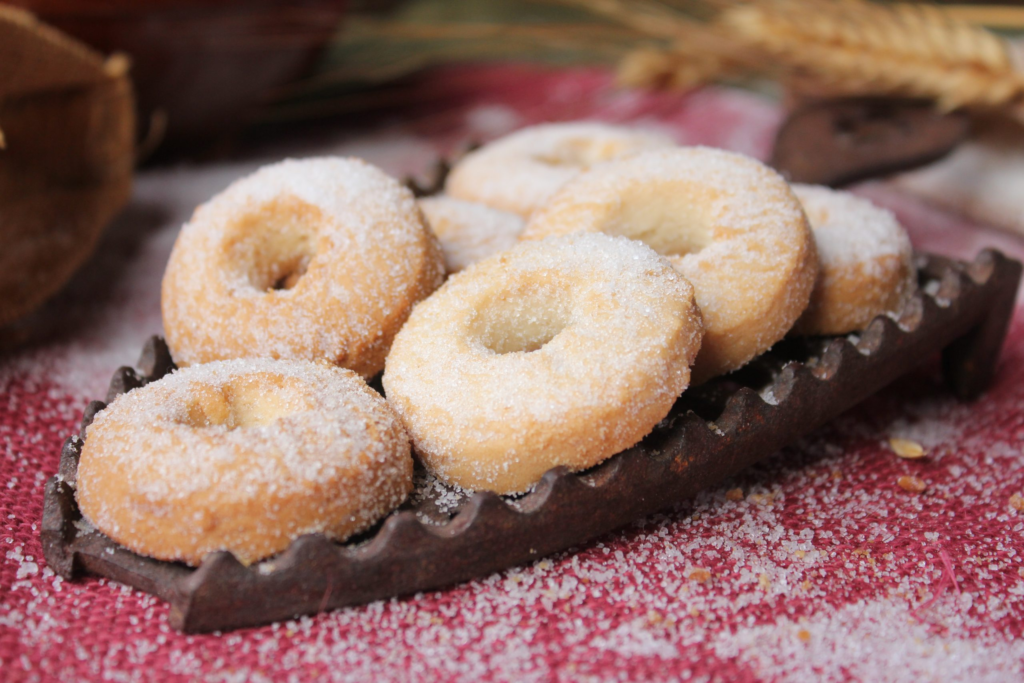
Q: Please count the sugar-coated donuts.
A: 7